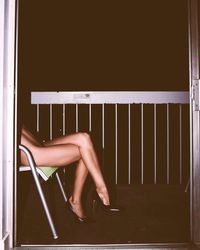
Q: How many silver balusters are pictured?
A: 12